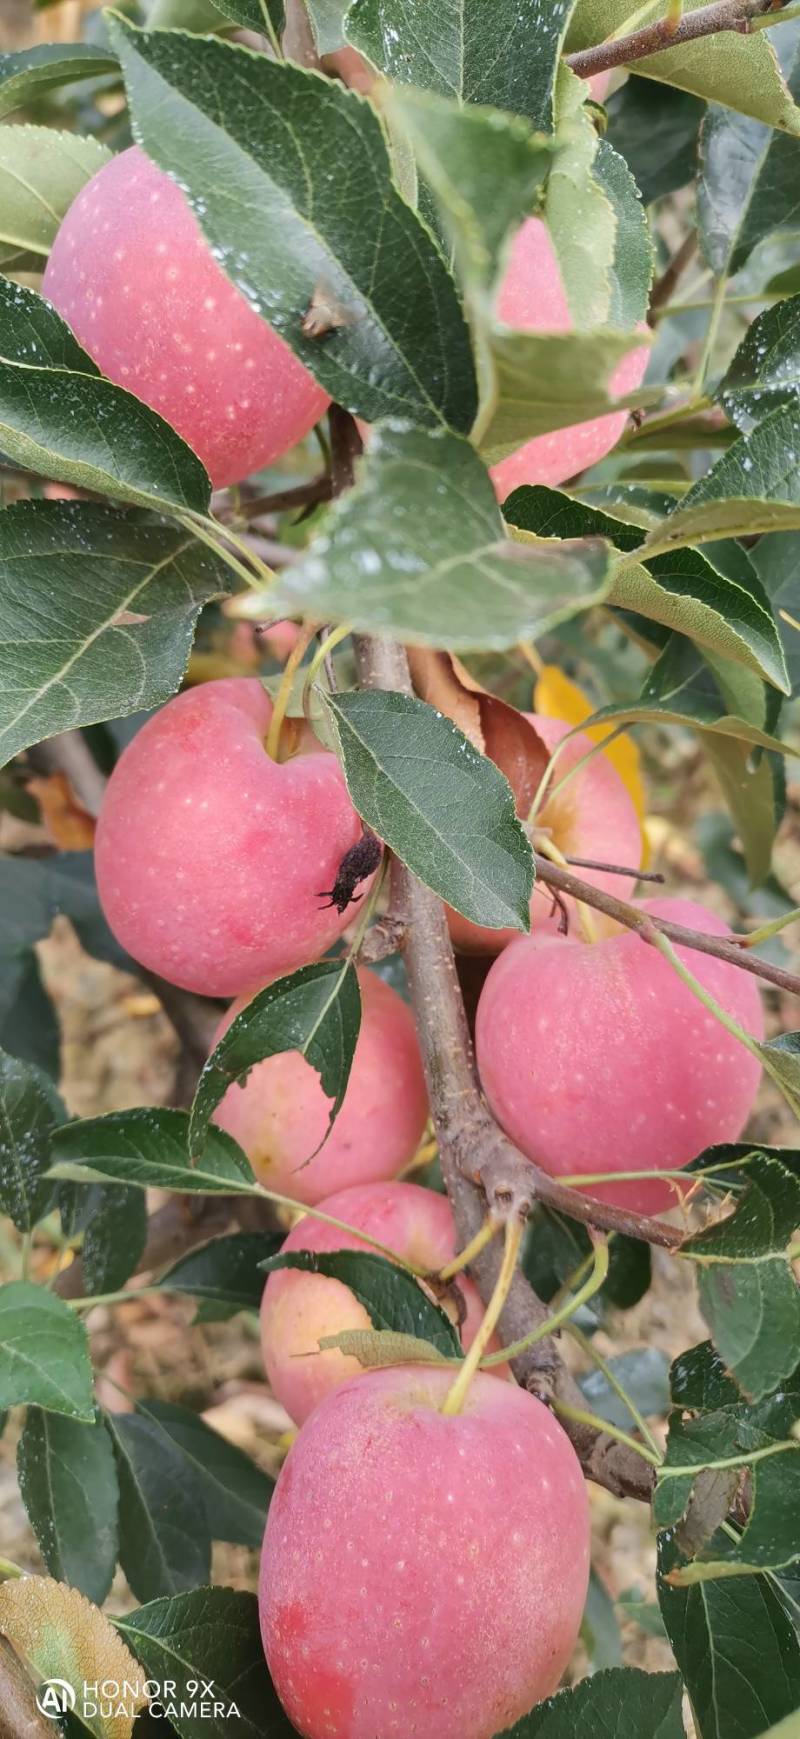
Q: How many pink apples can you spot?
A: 8